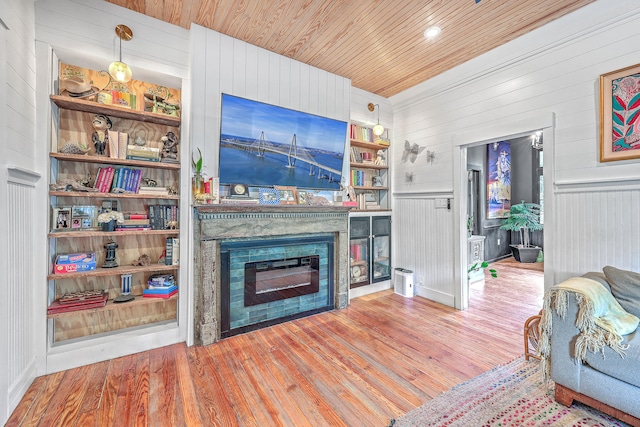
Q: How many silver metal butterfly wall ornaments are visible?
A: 3